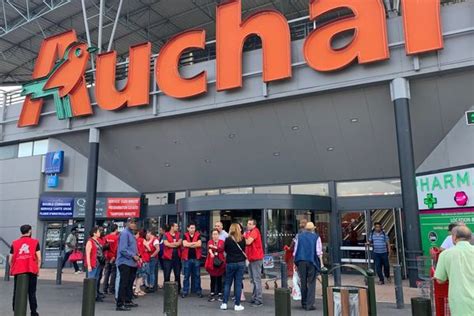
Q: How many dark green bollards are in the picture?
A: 5